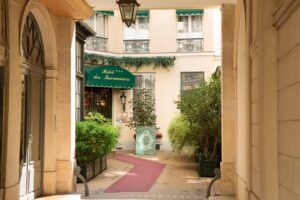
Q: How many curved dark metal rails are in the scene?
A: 2